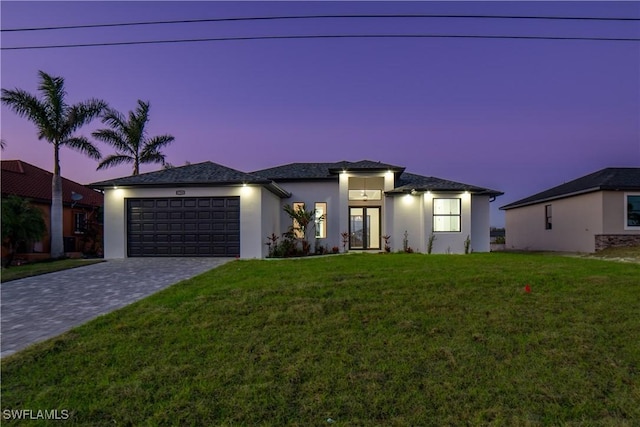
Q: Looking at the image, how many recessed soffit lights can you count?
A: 7